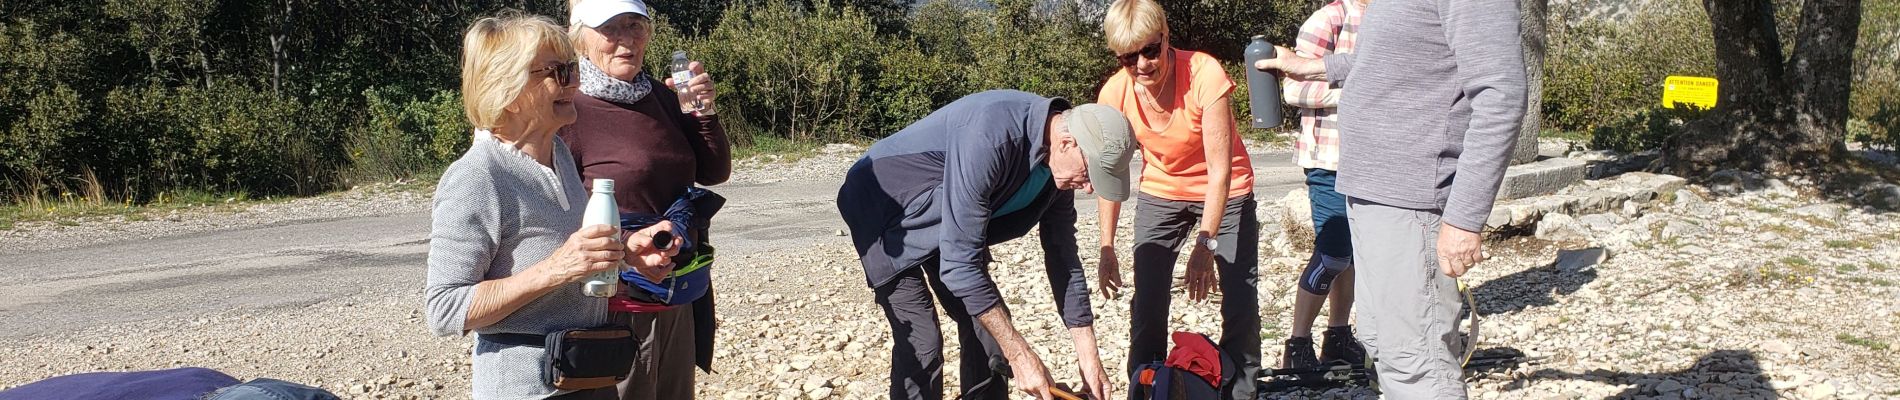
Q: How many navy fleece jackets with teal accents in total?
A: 1